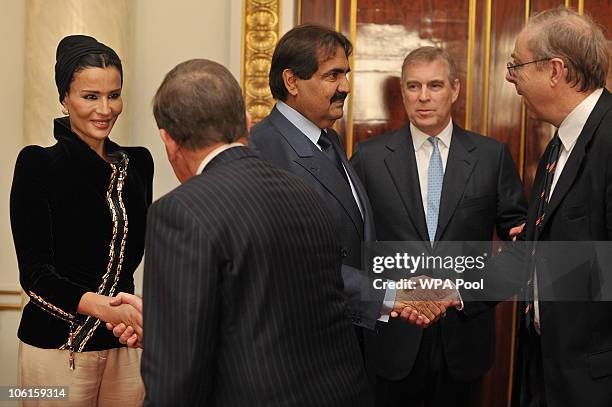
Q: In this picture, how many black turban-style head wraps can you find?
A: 1